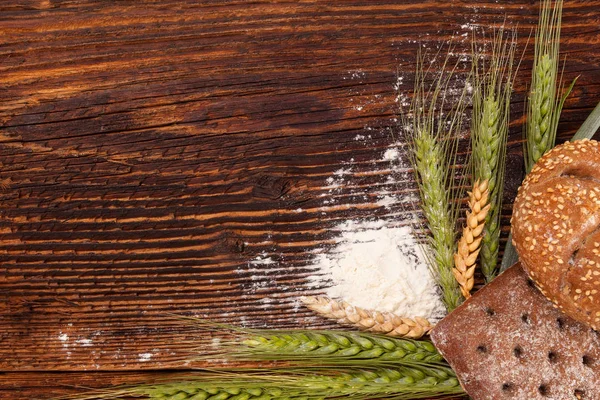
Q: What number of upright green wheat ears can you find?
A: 3